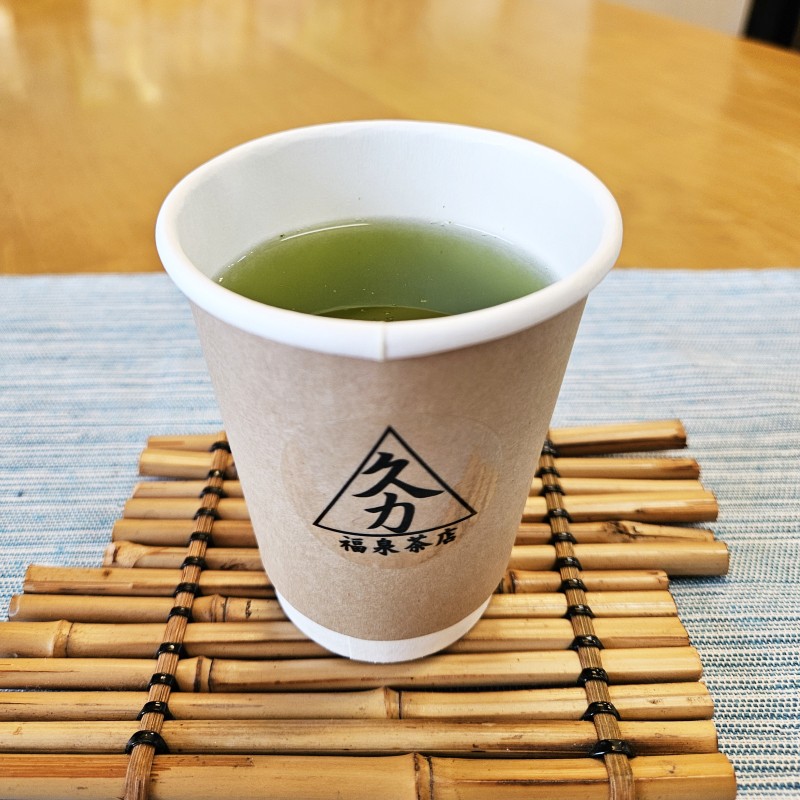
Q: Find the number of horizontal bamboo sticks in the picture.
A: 13